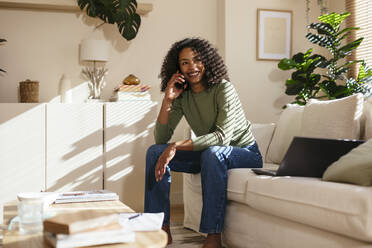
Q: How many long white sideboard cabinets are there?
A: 1